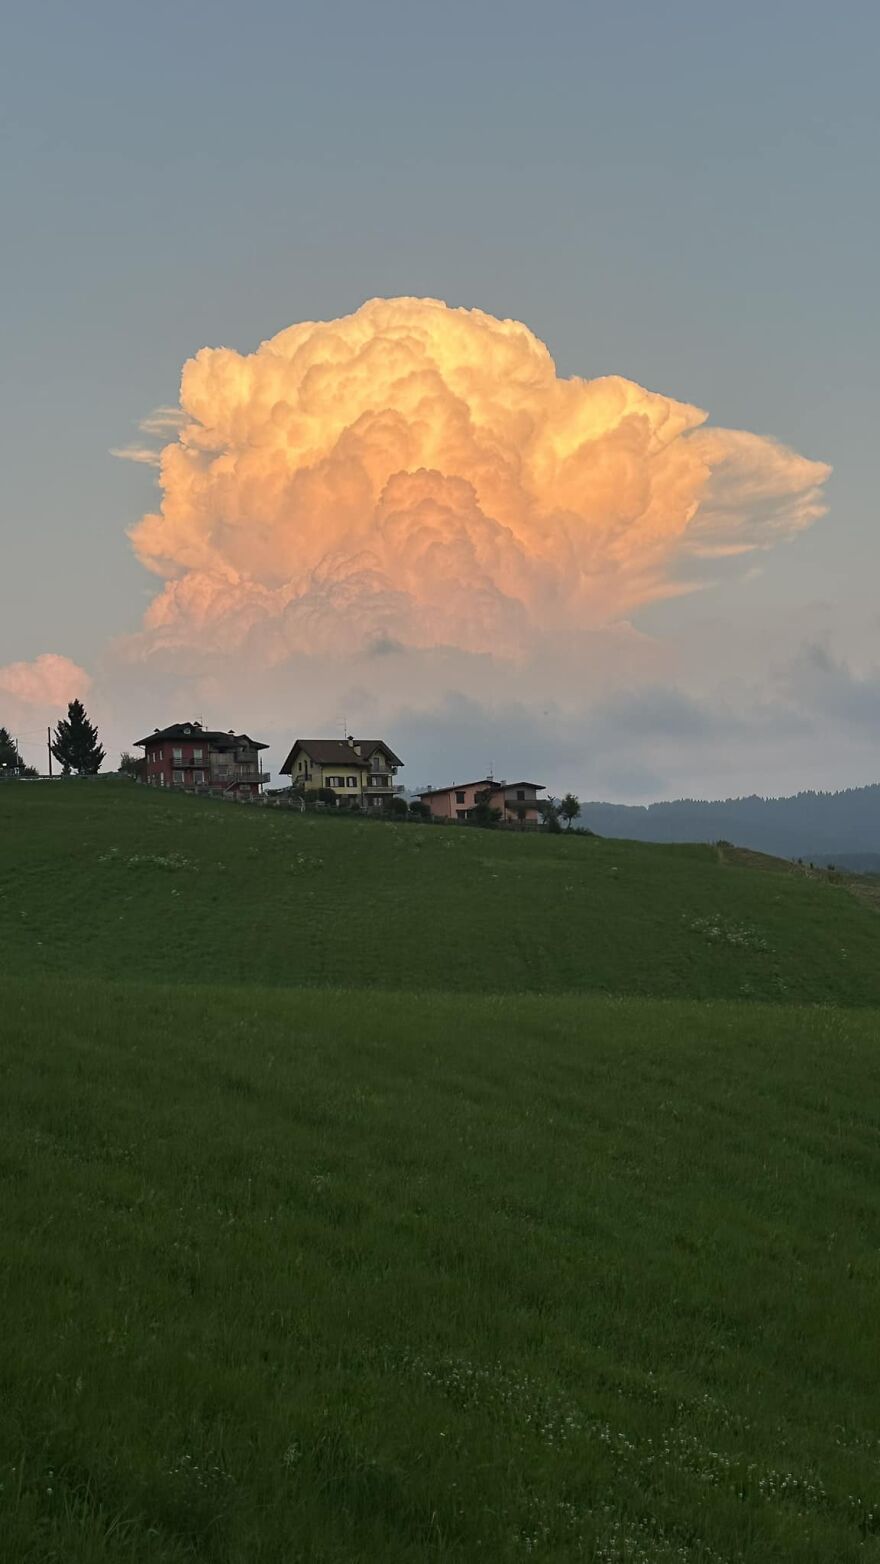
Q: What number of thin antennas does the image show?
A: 3